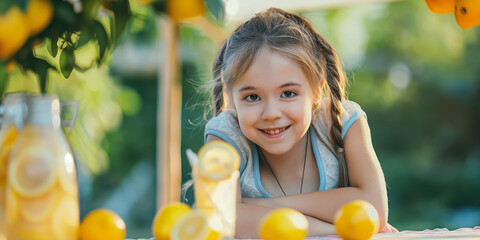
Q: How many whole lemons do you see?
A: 4